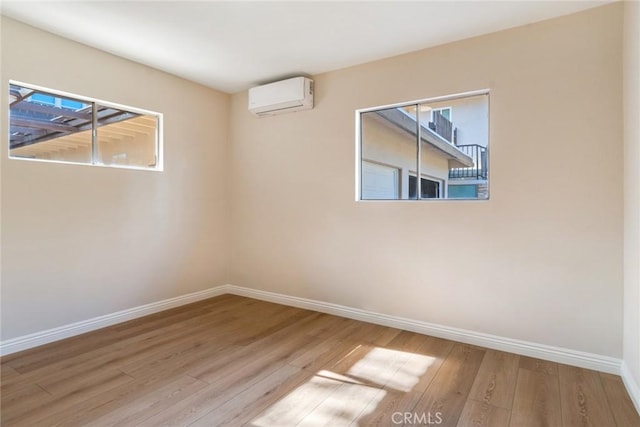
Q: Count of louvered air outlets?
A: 1